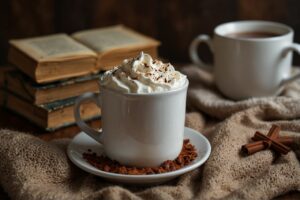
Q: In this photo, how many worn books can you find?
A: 3